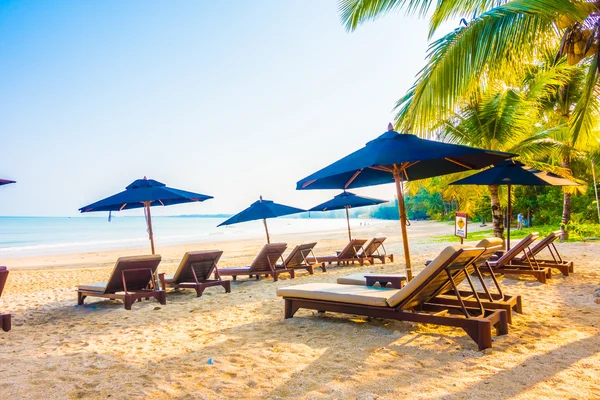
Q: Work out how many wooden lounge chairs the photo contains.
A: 11